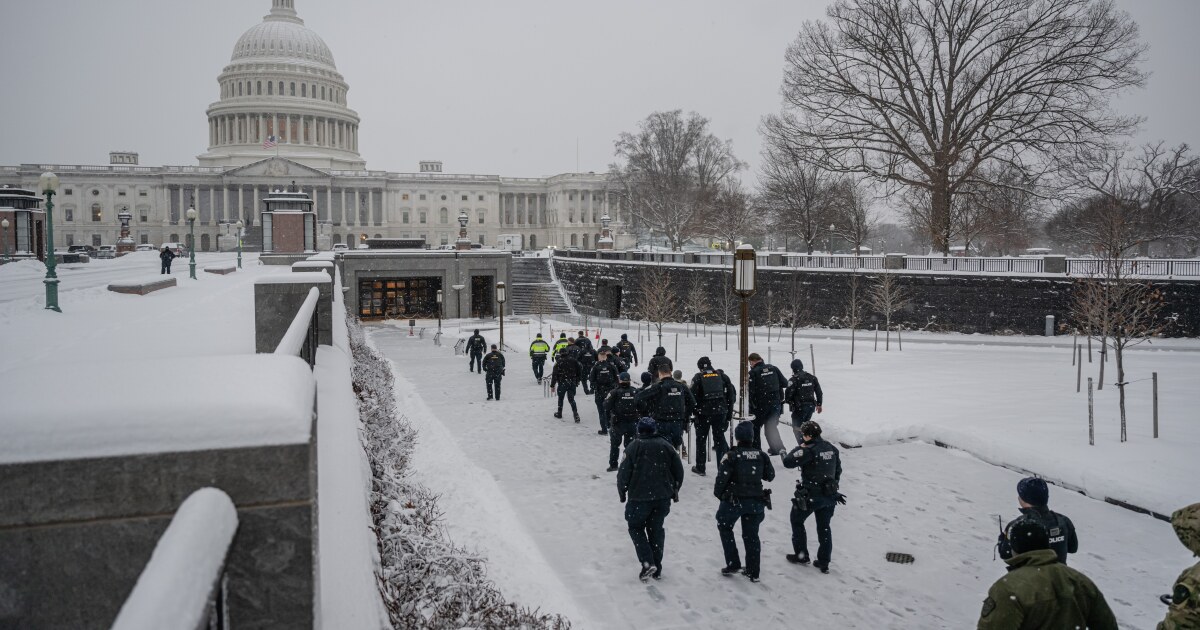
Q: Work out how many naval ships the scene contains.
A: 0